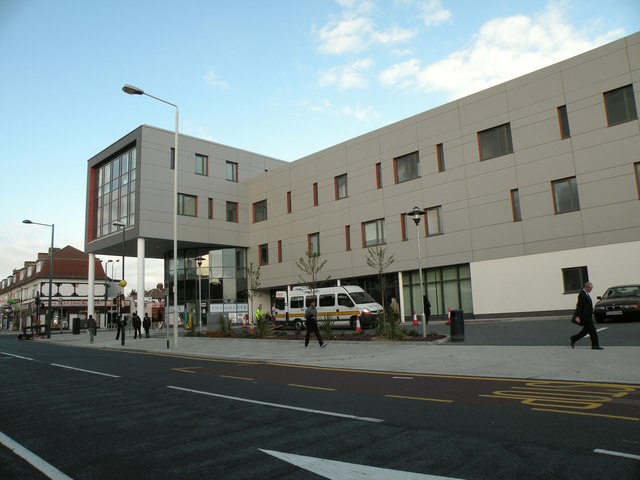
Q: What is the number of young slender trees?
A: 3